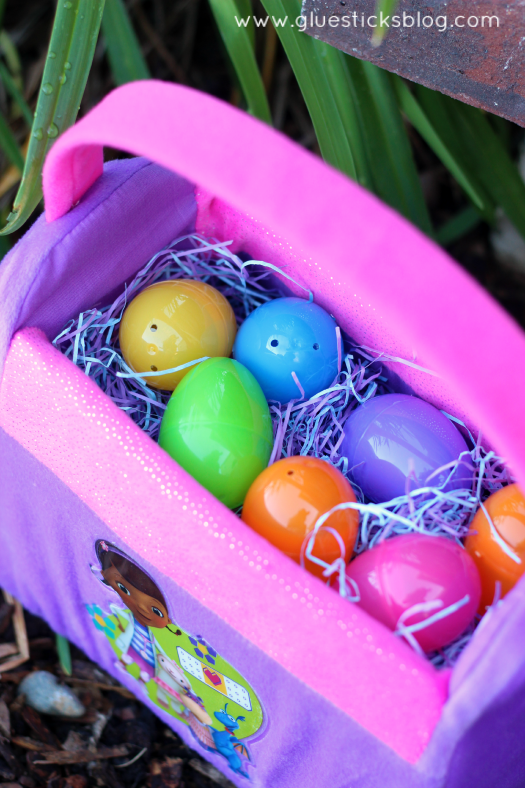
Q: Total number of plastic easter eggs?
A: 7